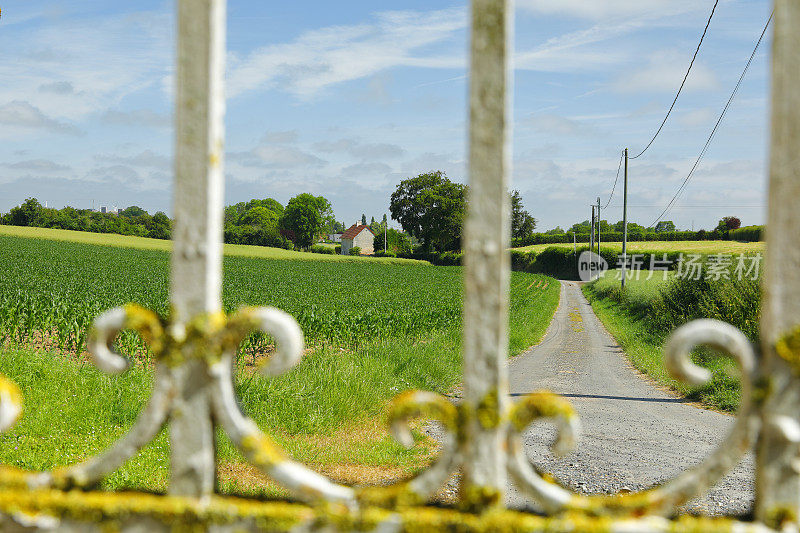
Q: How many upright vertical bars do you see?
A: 3